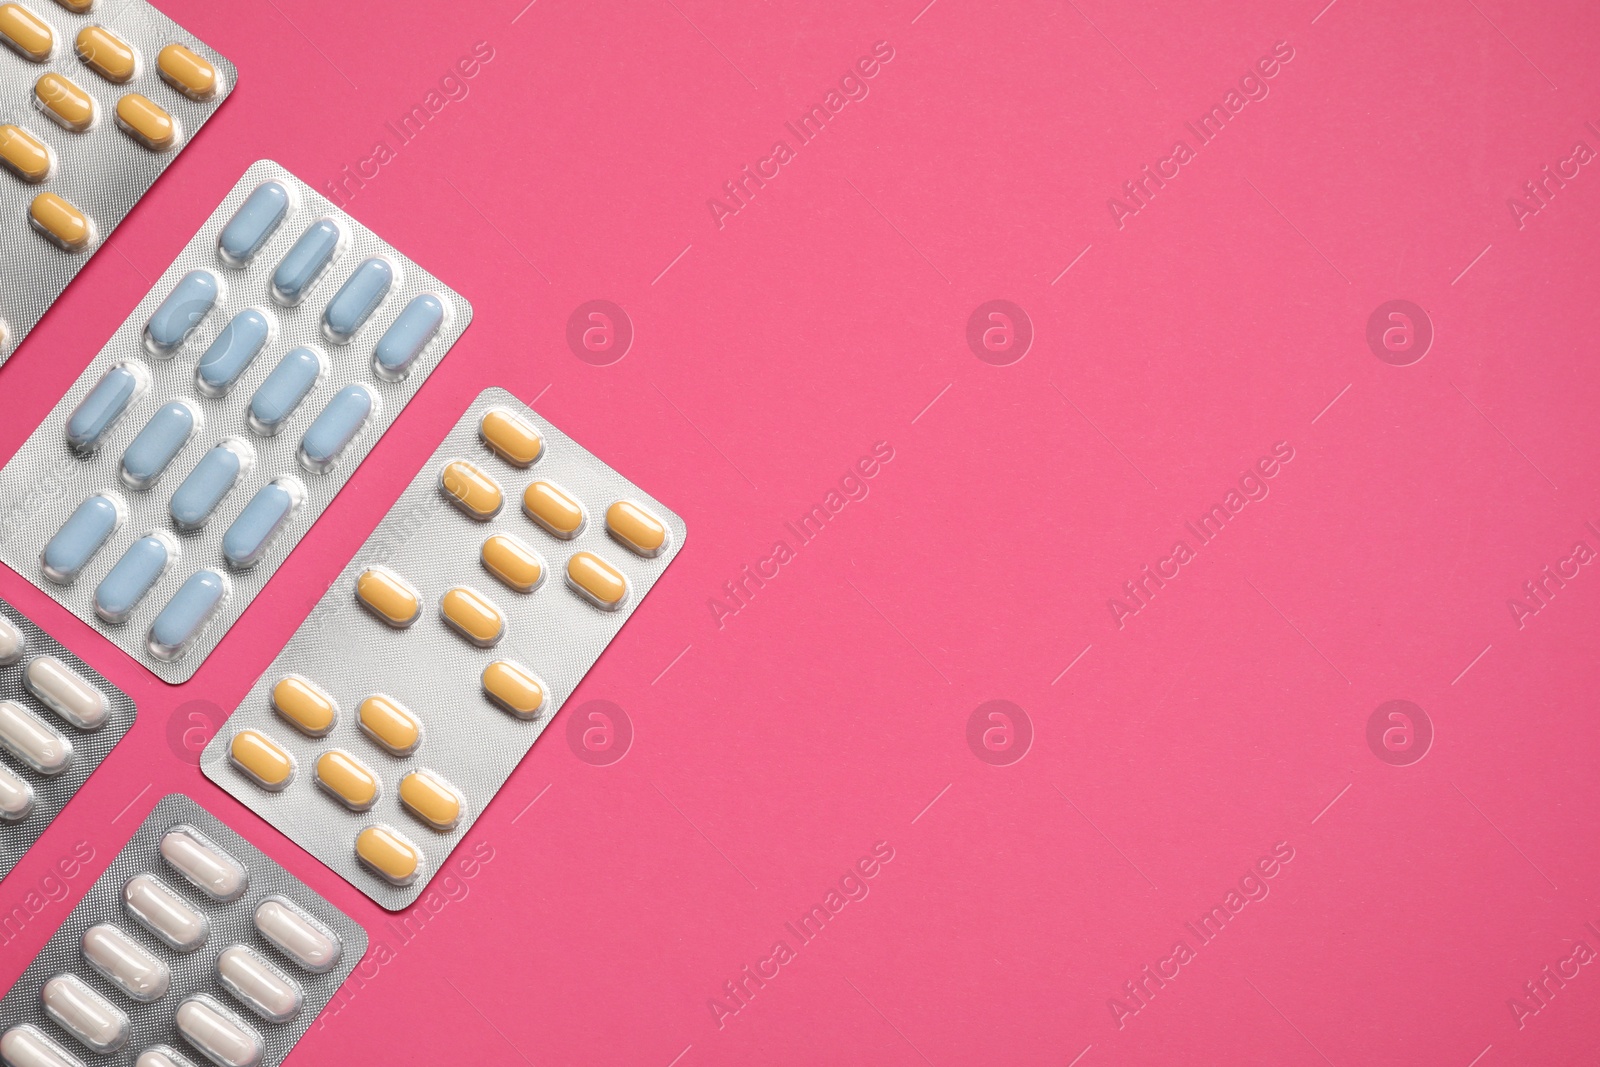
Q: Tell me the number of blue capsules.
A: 15